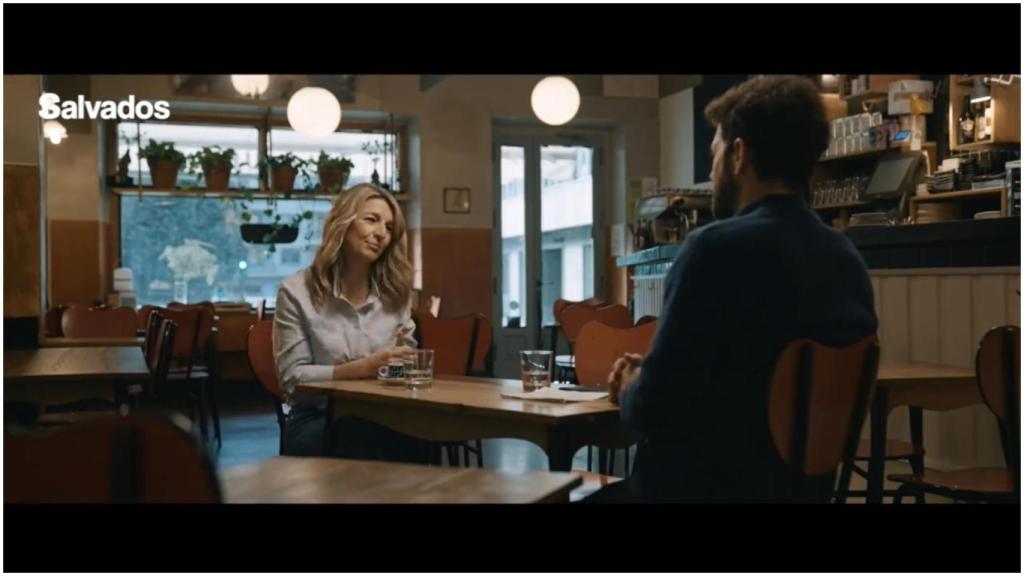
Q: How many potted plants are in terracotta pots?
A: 4